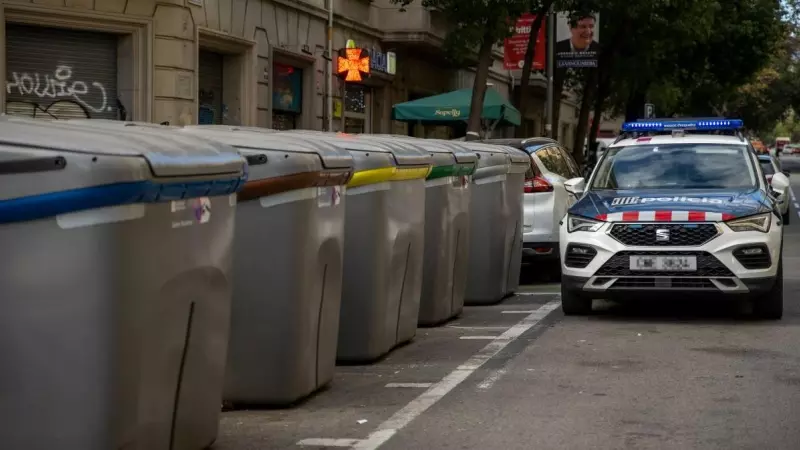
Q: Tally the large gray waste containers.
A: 5